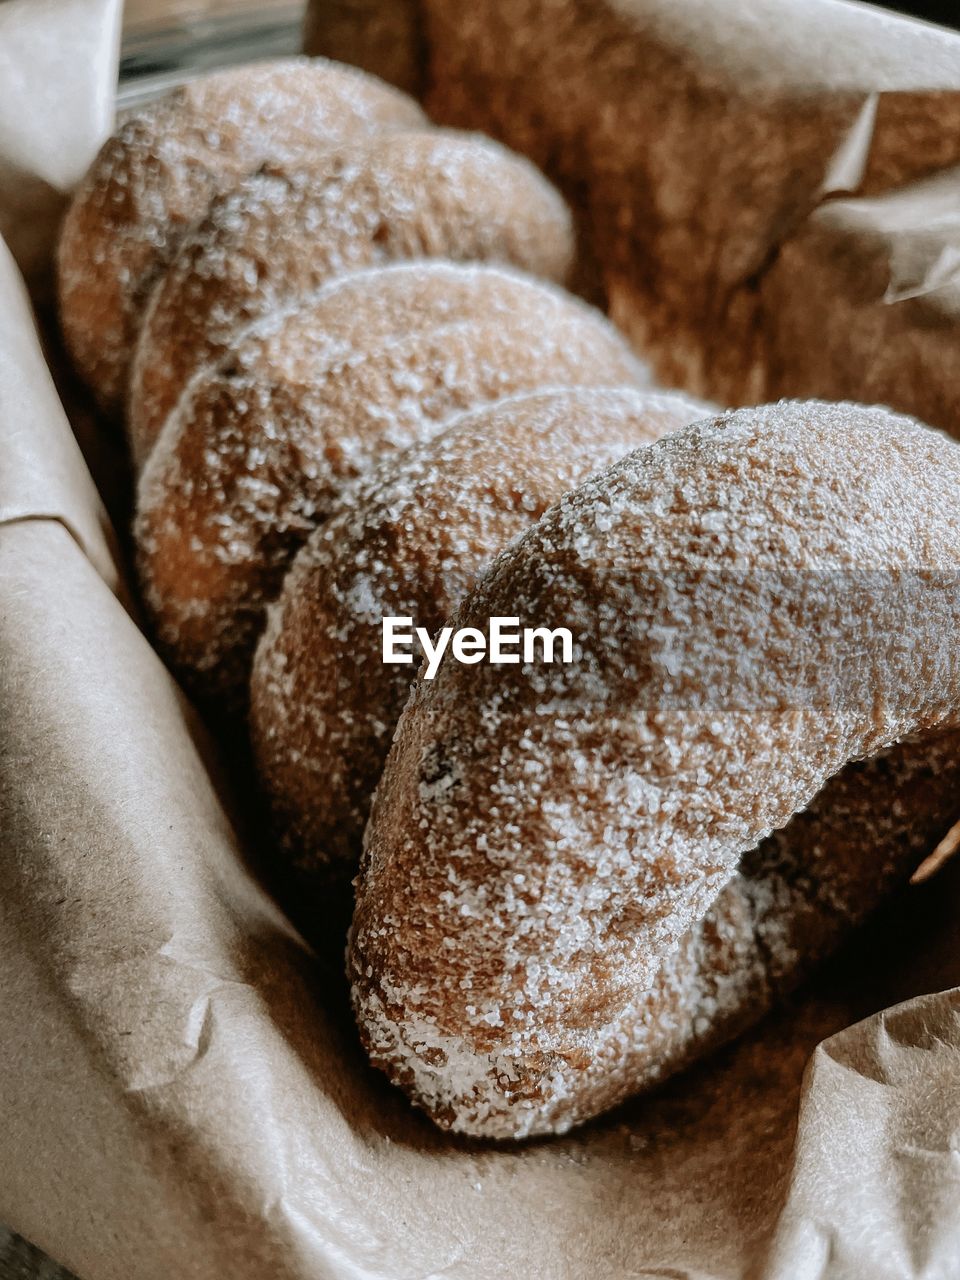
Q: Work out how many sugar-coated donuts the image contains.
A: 5